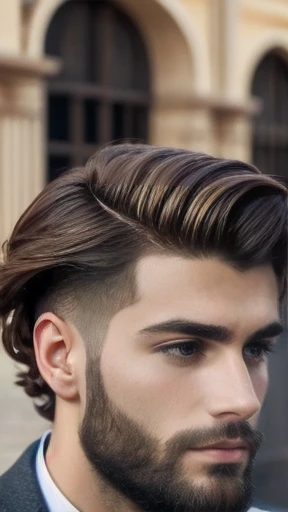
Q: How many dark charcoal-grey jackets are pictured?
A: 1